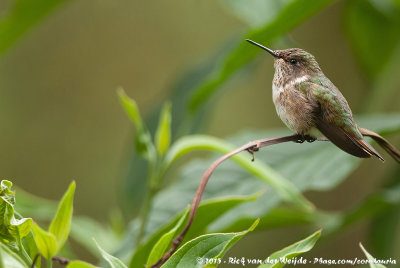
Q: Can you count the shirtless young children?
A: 0